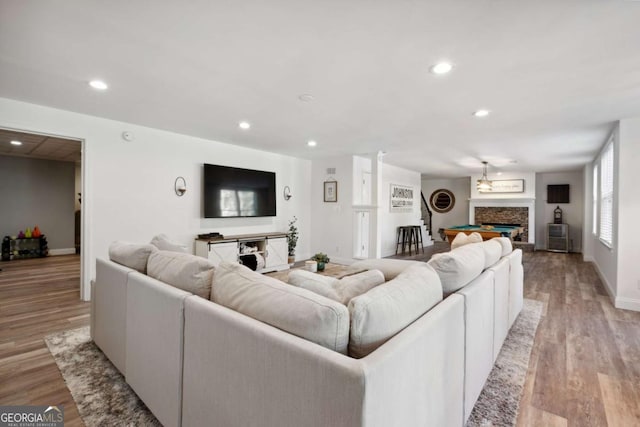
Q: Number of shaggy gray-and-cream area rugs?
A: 1